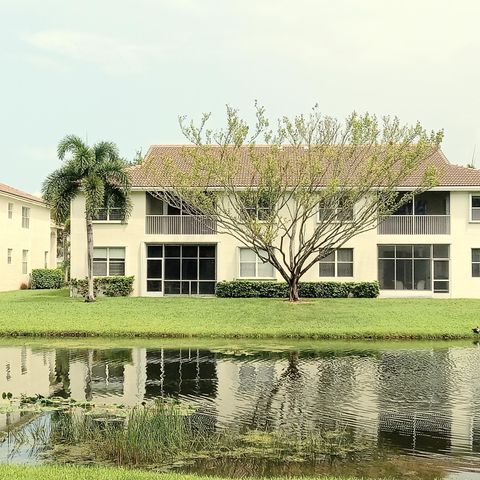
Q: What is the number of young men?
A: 0